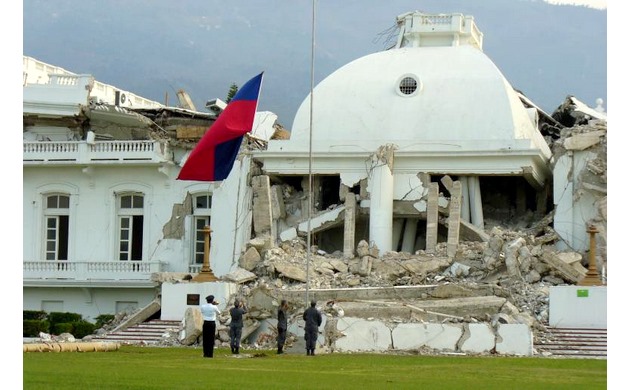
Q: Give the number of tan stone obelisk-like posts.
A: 2